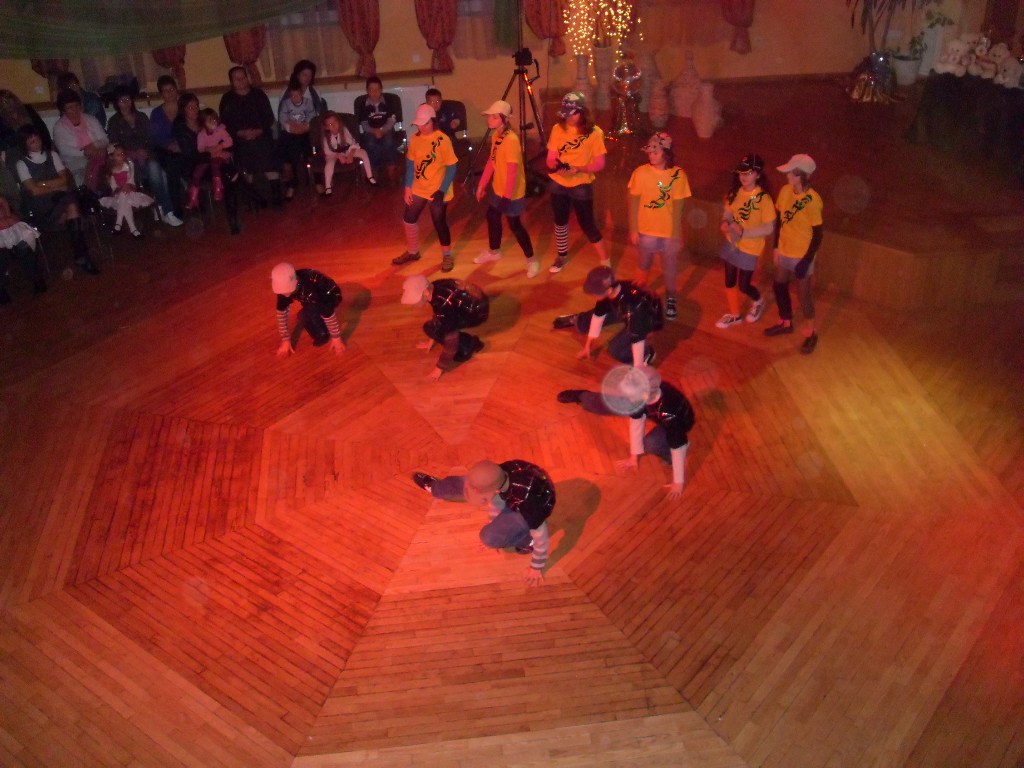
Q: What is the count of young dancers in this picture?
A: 11